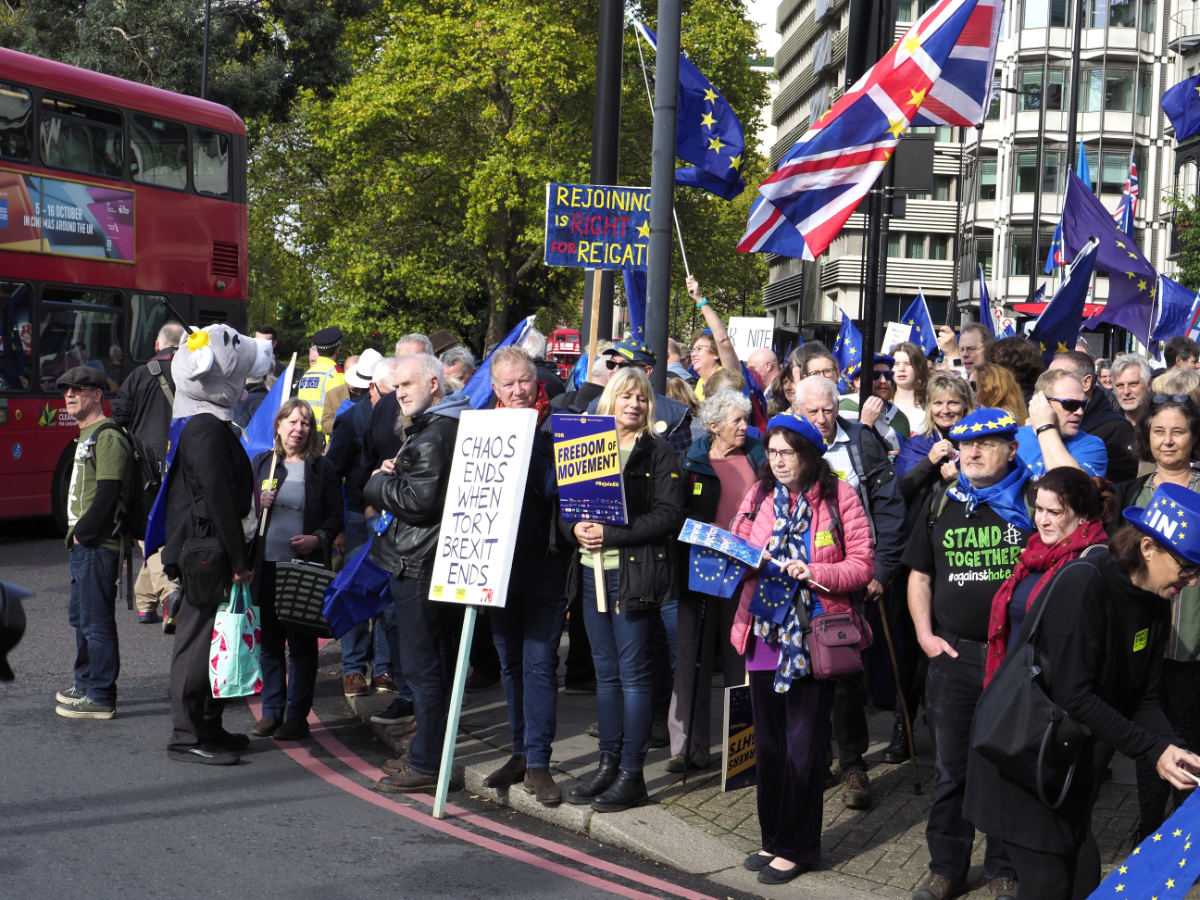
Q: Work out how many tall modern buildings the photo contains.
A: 2